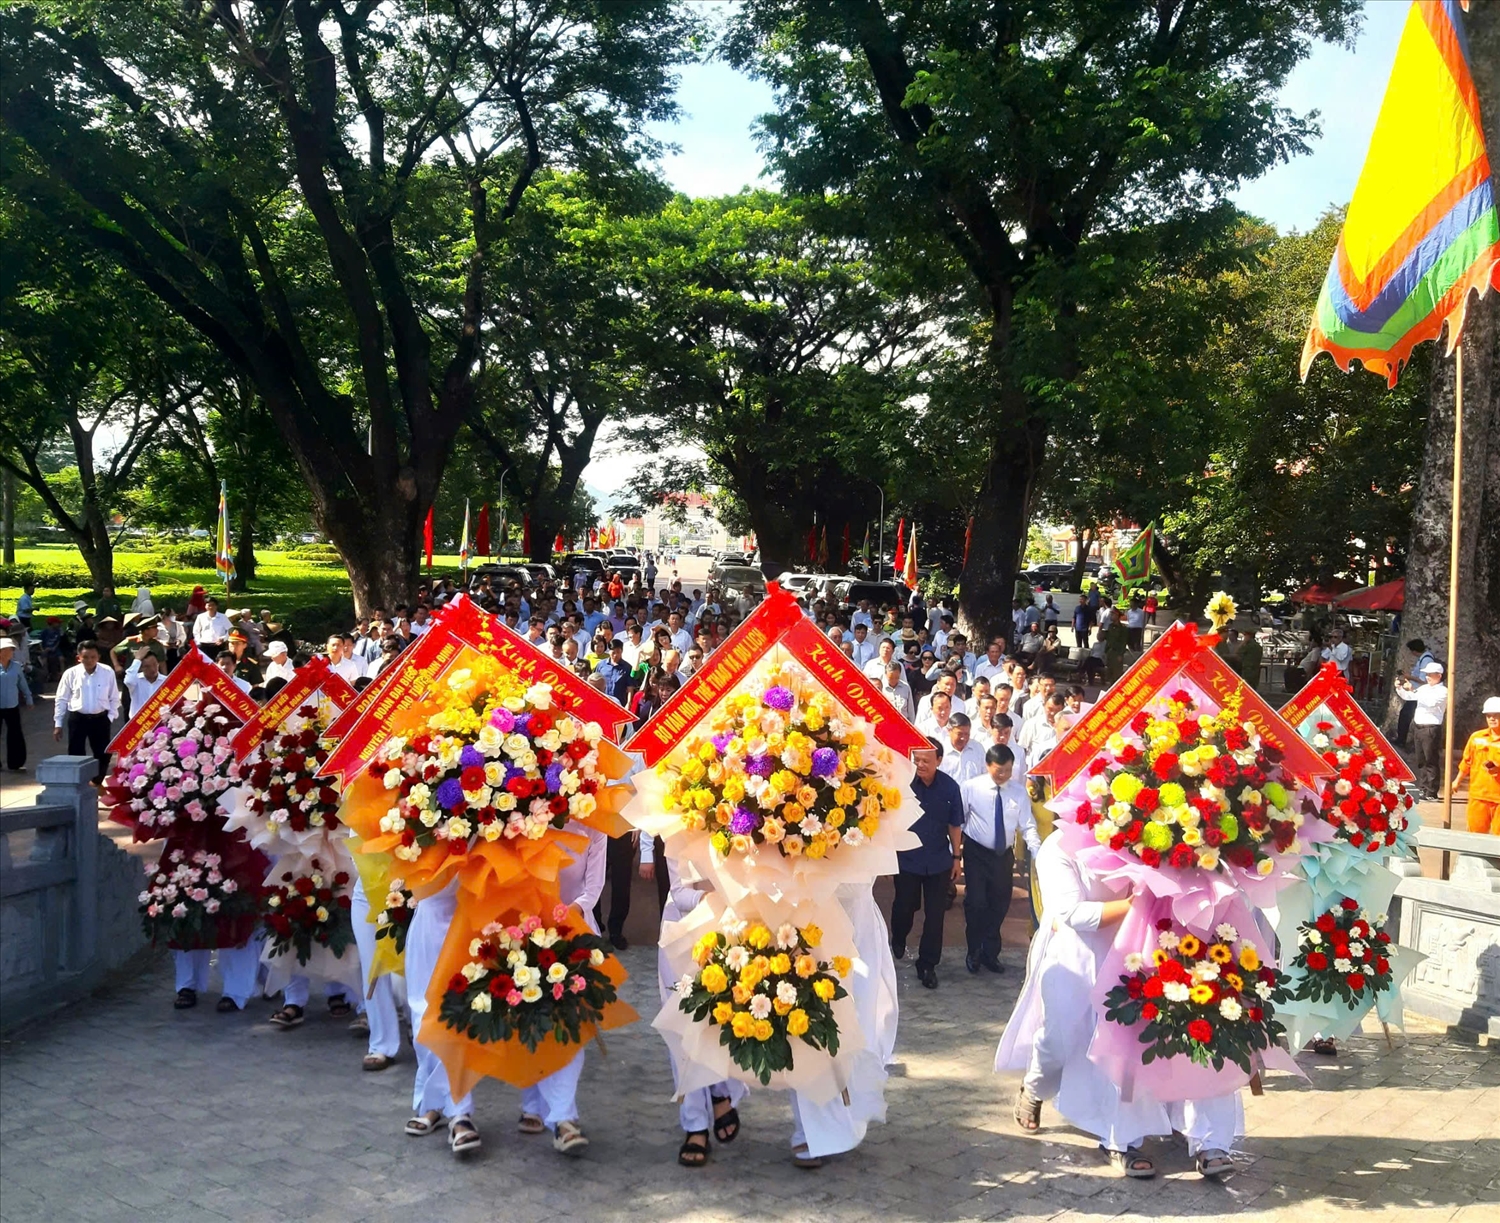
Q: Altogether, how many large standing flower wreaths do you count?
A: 7